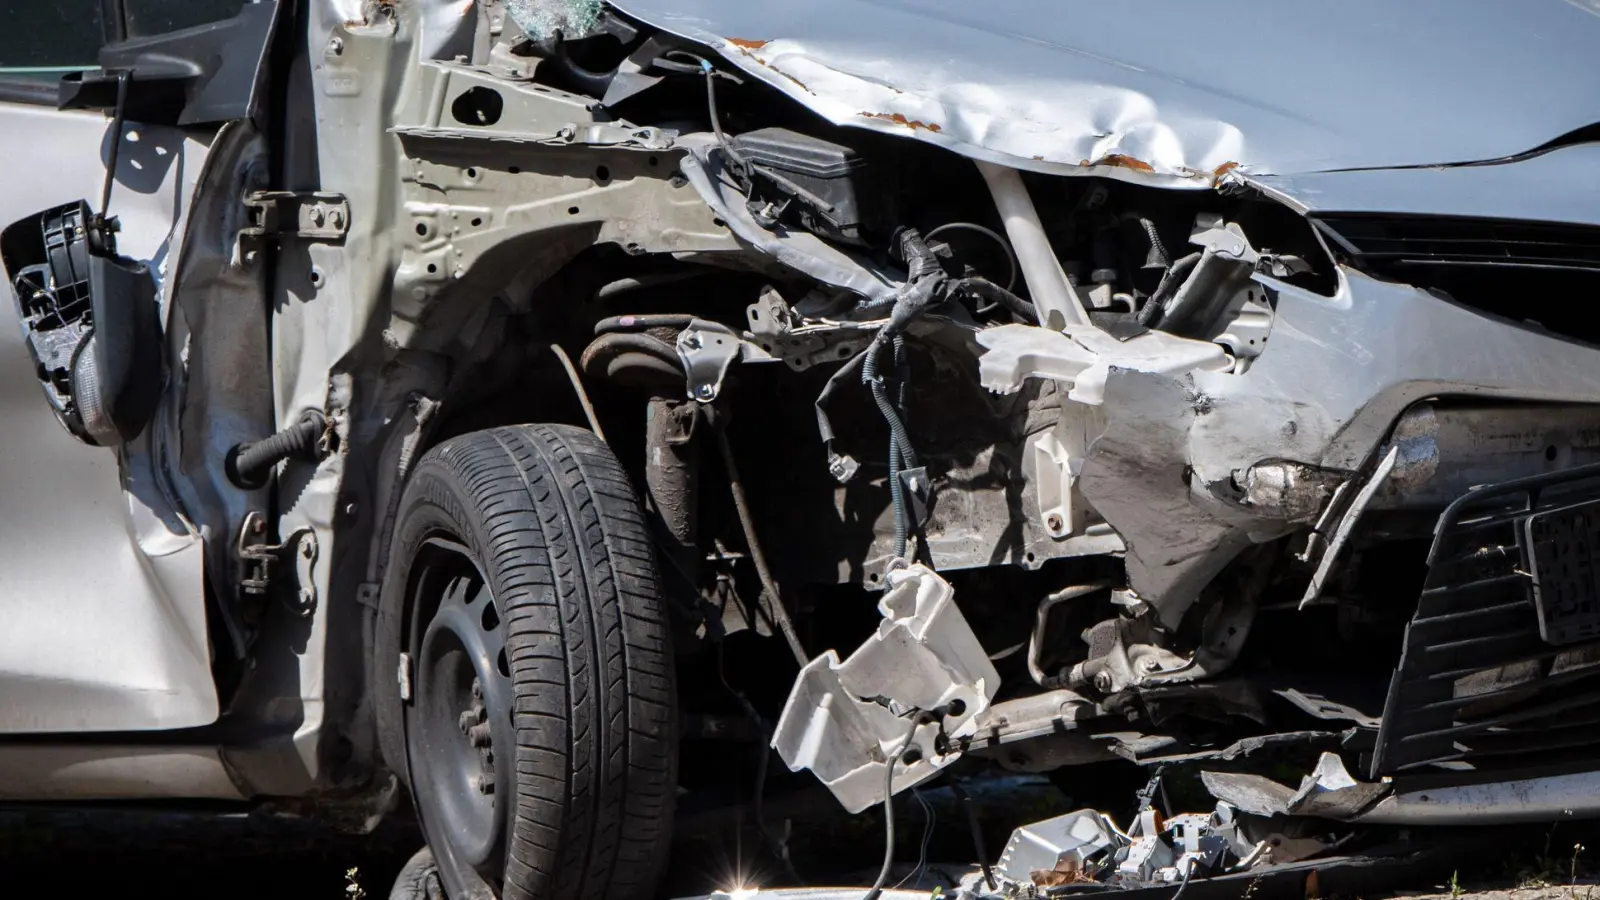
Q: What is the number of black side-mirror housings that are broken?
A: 1